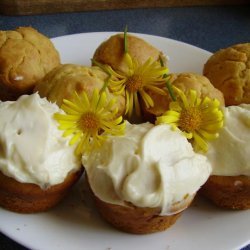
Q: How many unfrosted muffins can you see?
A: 5